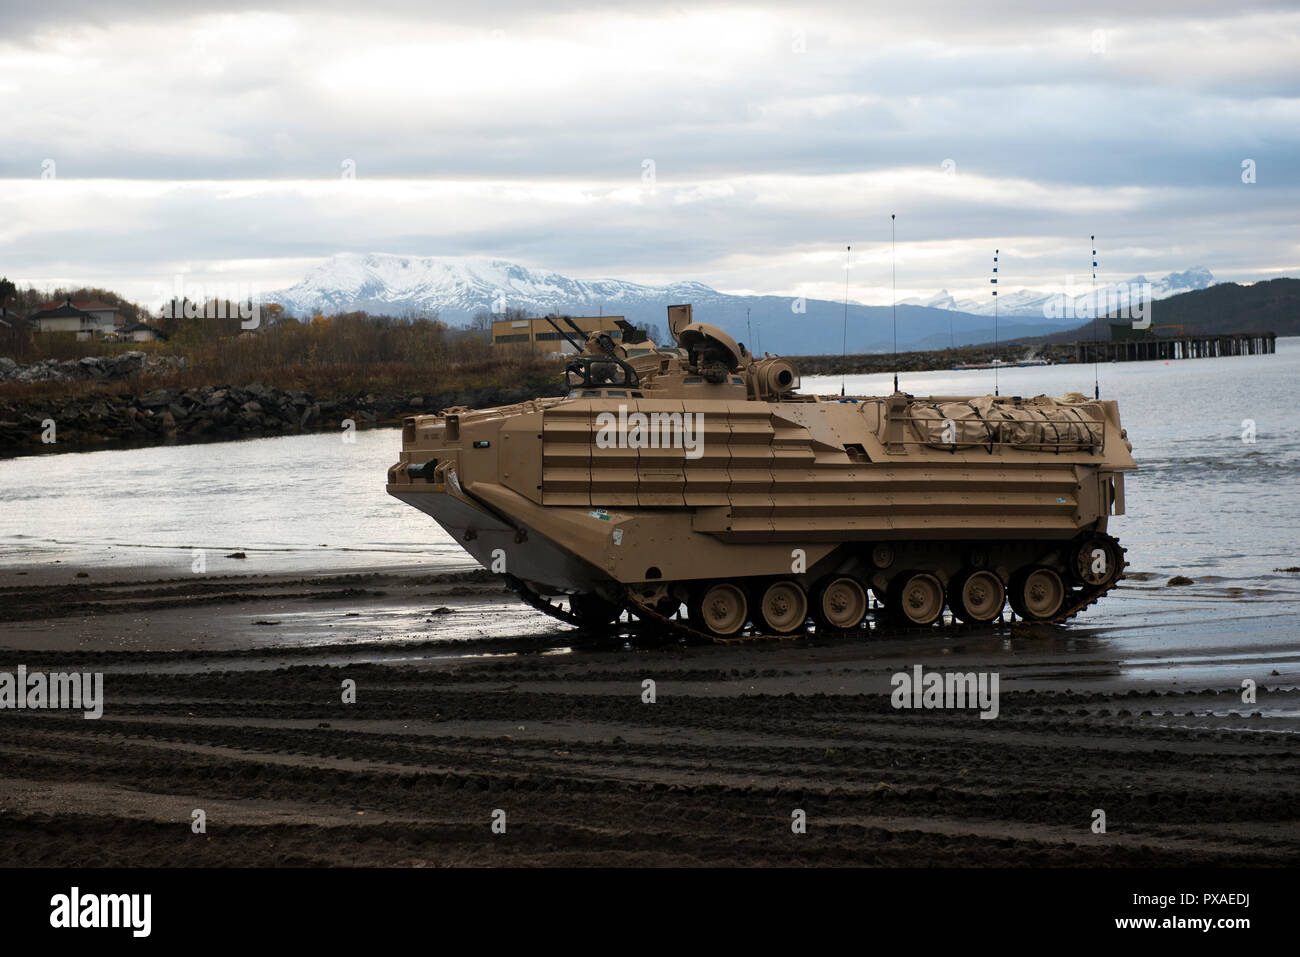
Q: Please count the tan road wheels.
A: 6